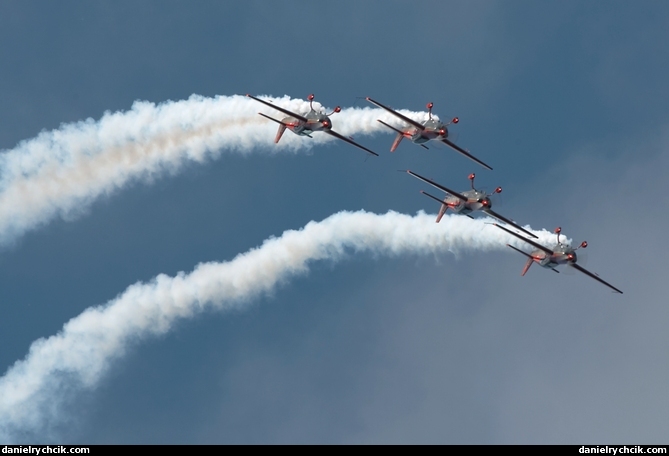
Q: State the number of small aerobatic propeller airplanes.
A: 4